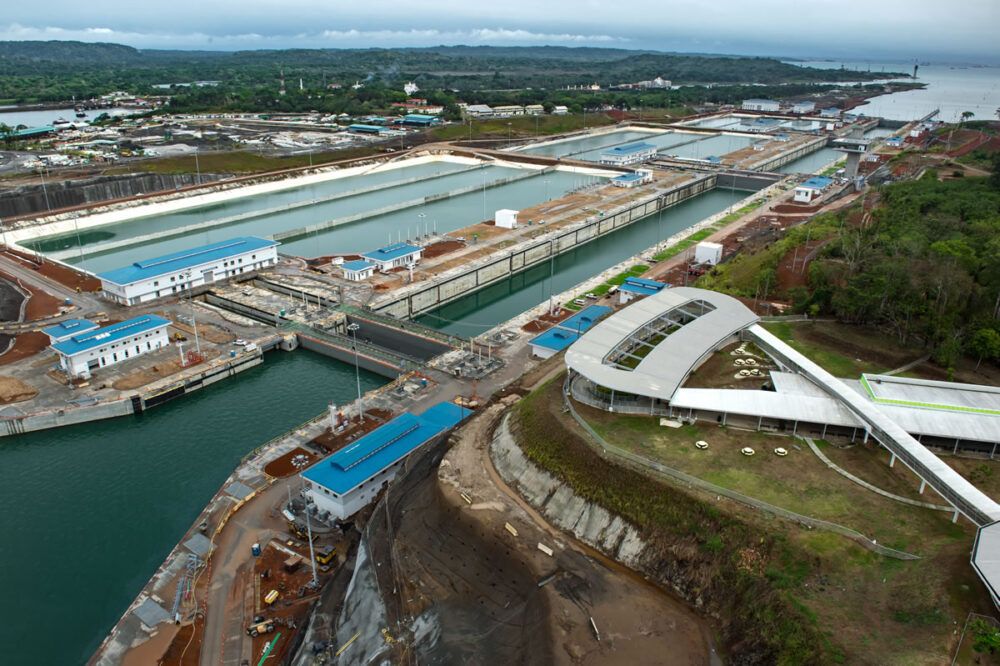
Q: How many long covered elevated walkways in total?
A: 1